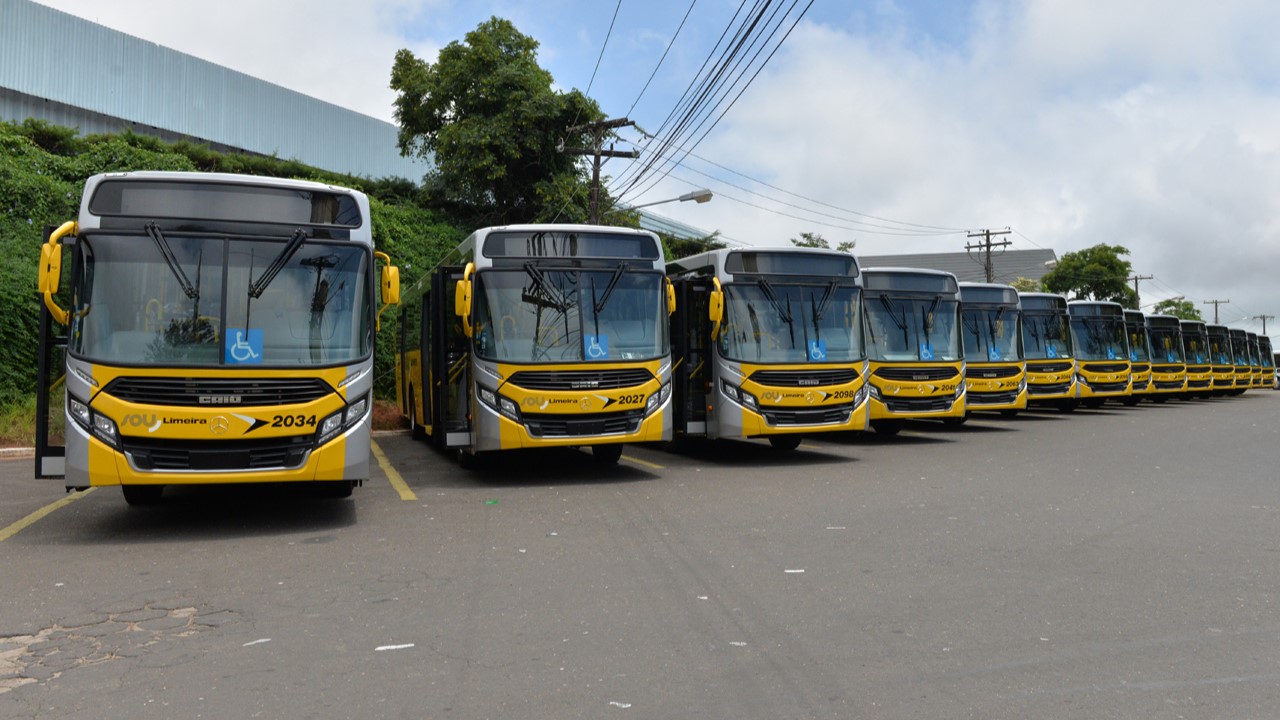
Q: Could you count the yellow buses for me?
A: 14